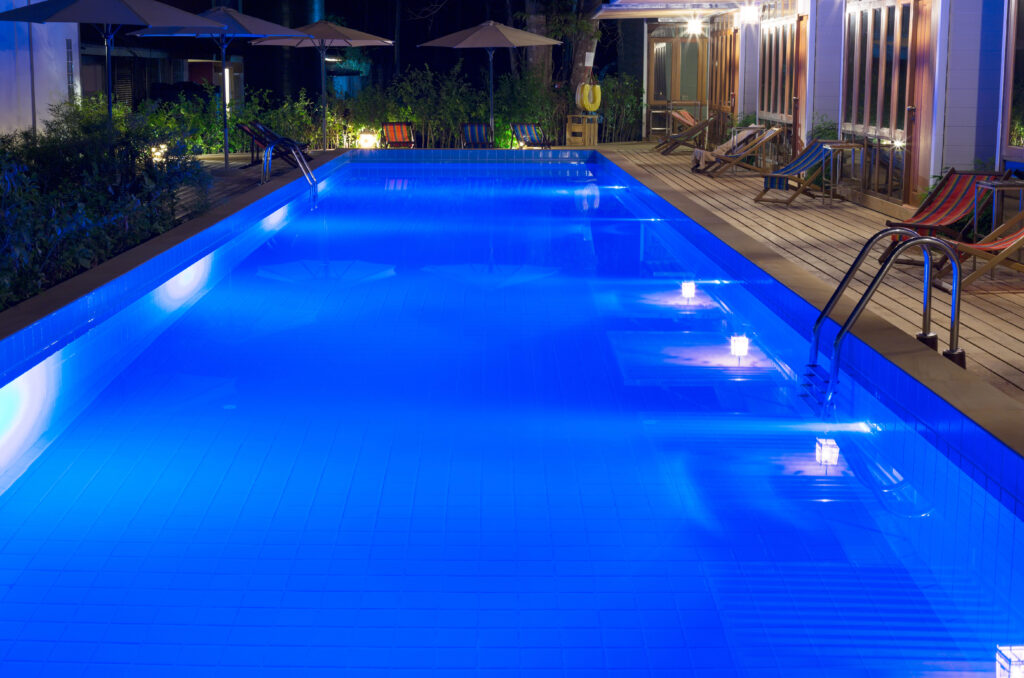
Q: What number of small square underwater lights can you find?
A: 4